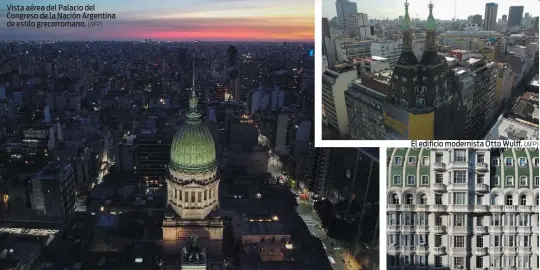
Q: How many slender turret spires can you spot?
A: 2